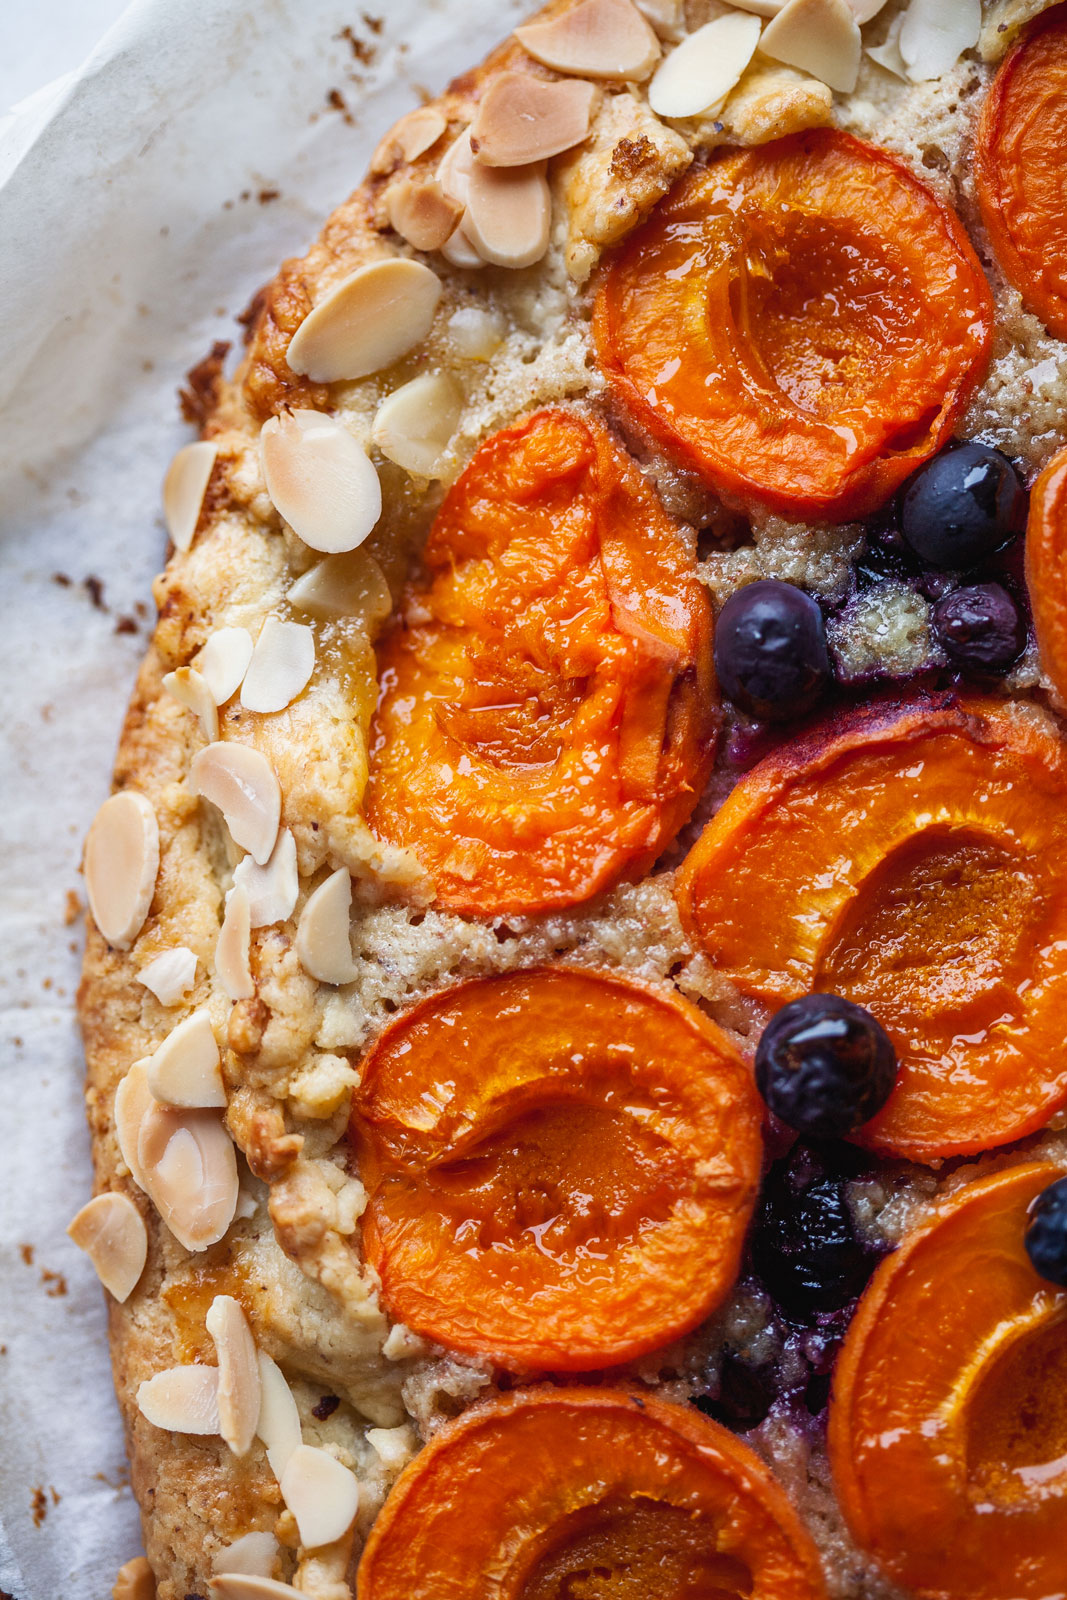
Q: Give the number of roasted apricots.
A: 8